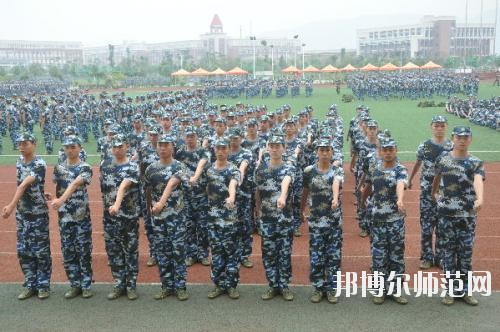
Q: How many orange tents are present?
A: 12